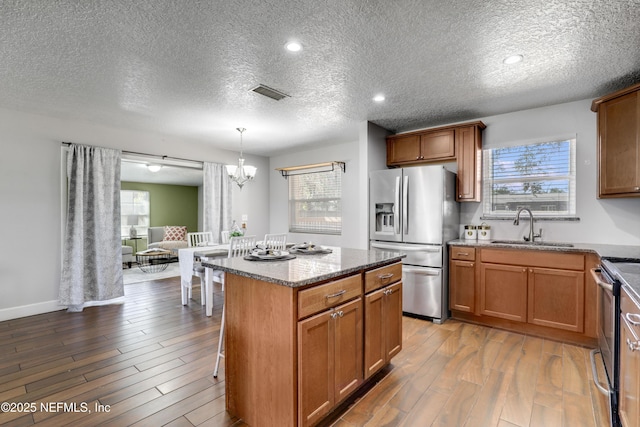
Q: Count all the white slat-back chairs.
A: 4